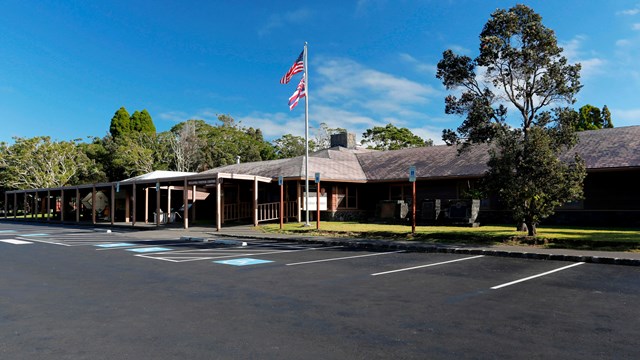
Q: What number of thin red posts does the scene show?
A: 3